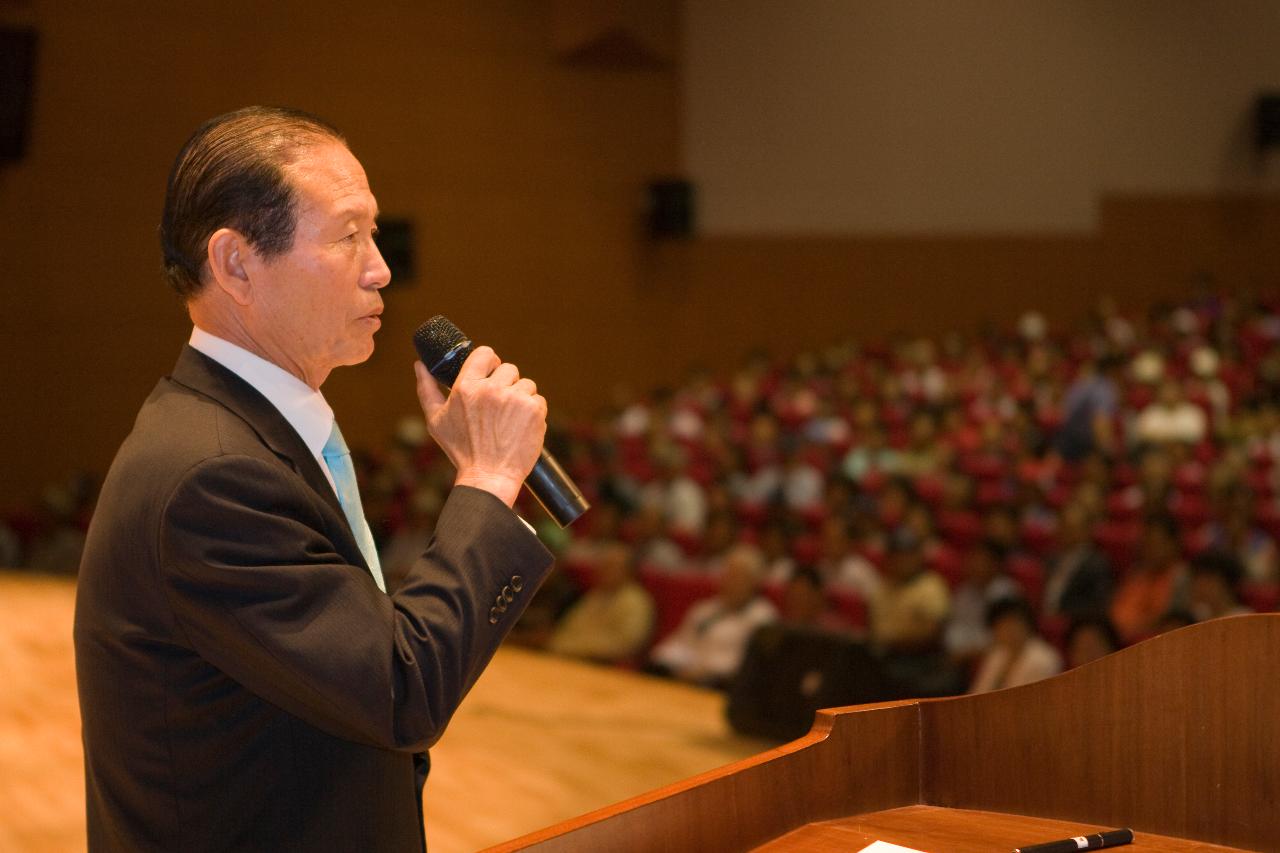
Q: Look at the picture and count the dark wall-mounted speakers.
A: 4